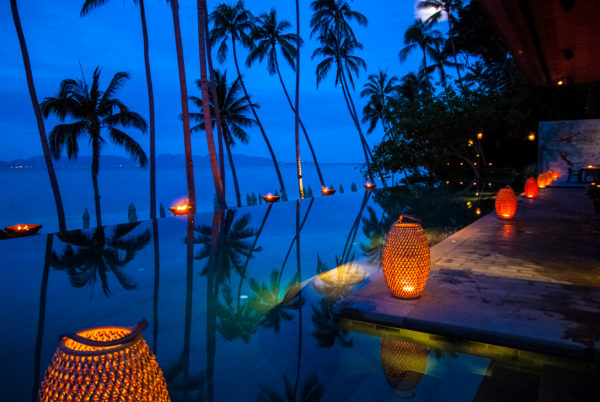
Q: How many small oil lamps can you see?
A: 5